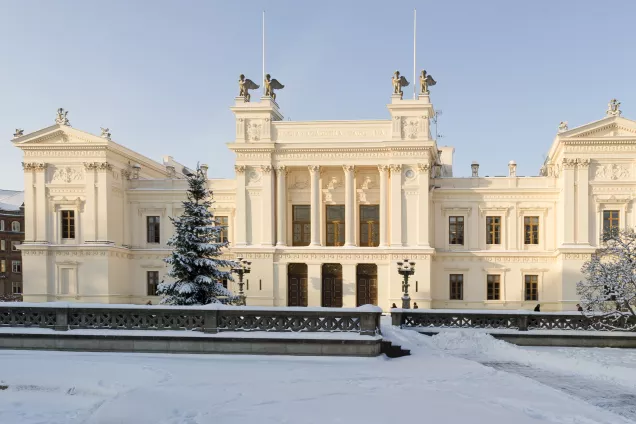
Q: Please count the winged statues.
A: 4